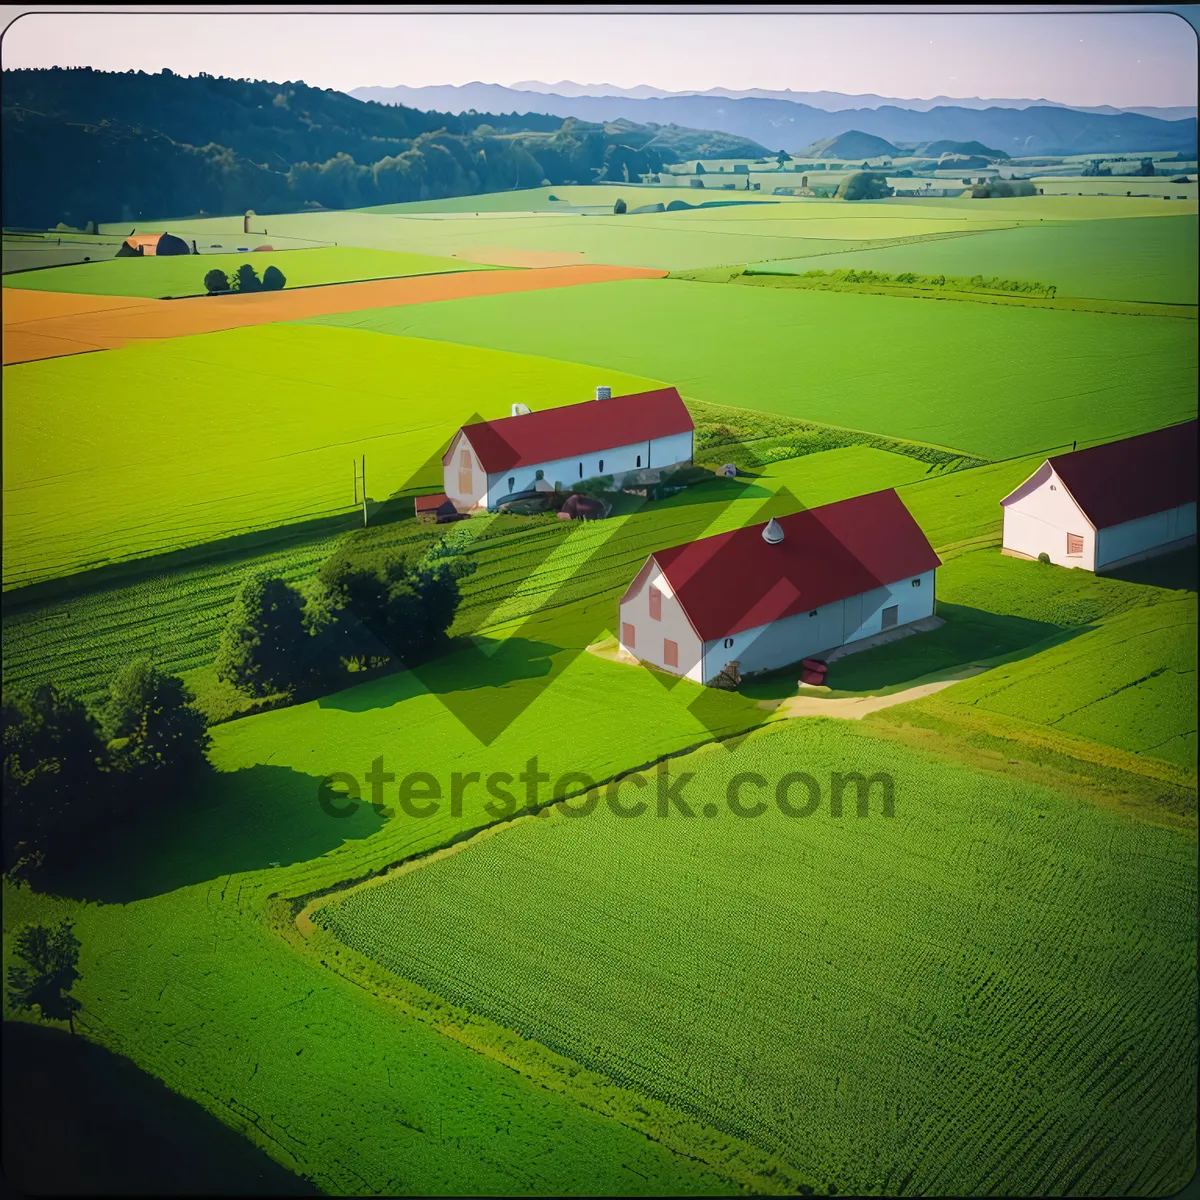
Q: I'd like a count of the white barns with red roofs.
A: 3